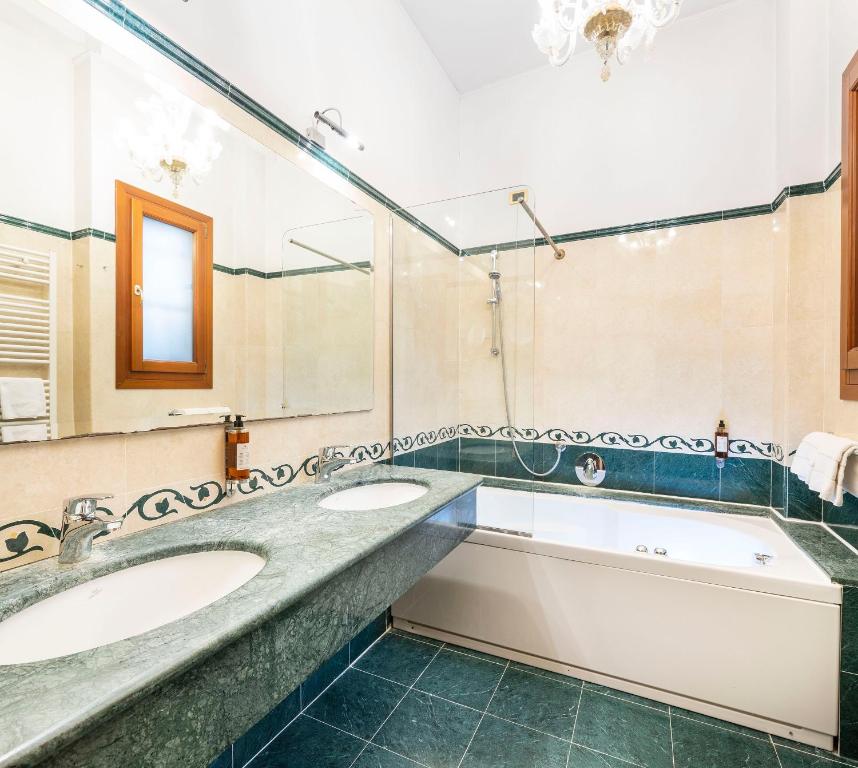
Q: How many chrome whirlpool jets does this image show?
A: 2